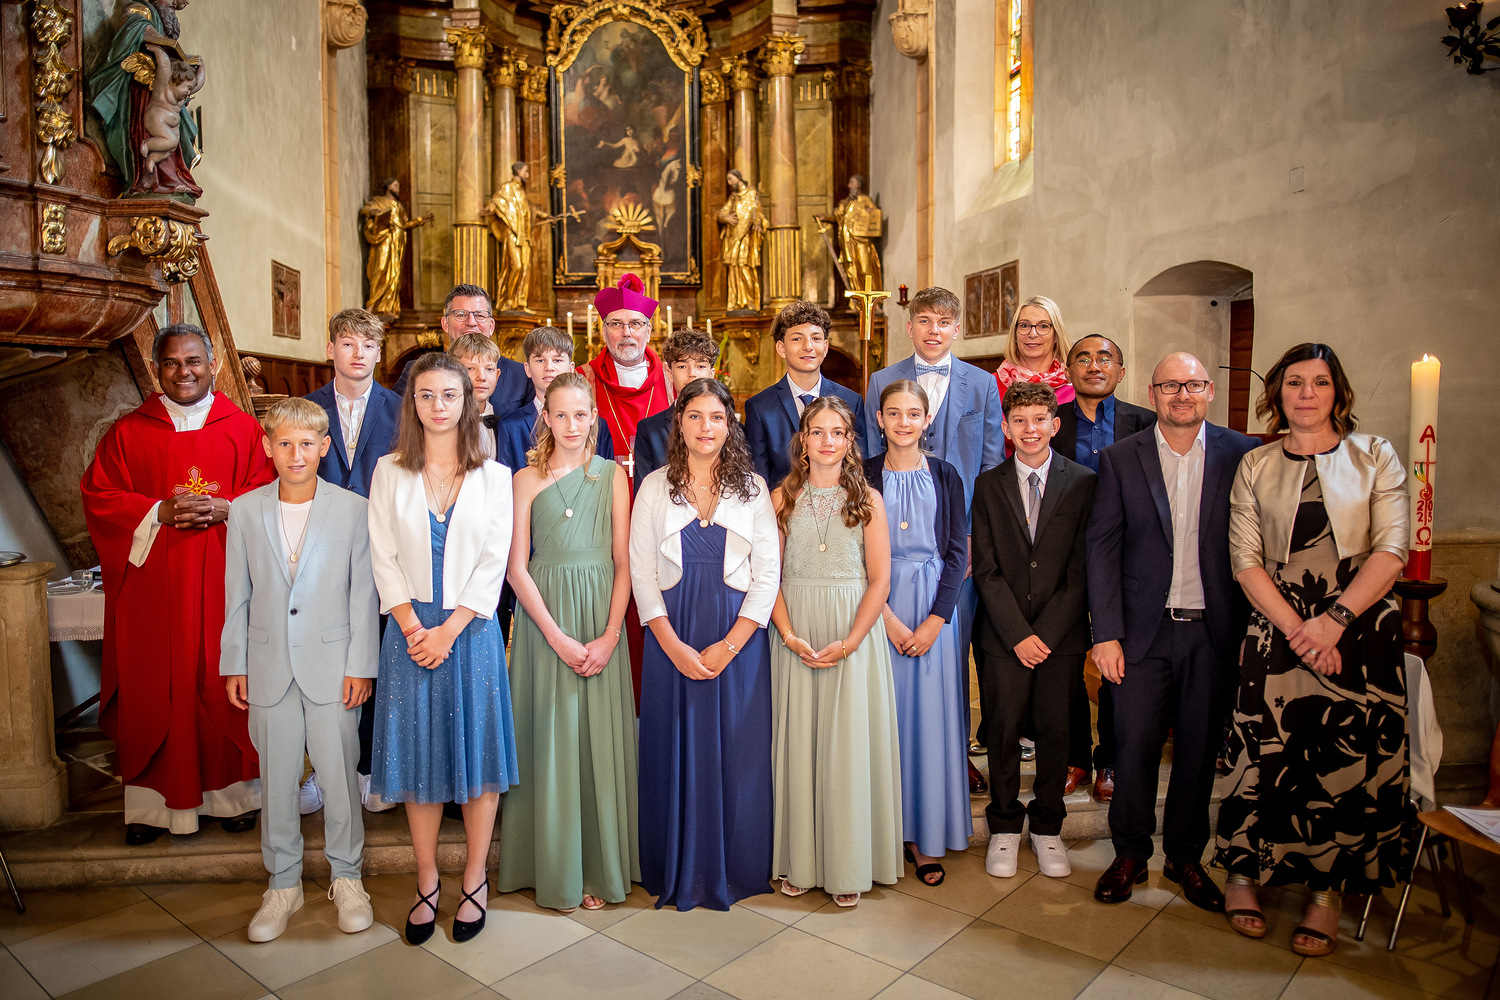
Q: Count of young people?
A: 13